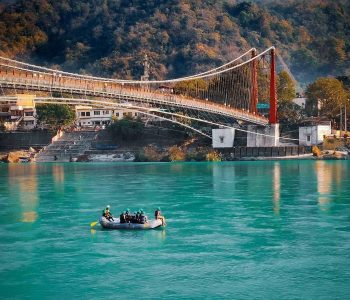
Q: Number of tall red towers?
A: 2